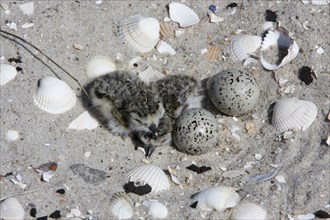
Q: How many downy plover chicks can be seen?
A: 2